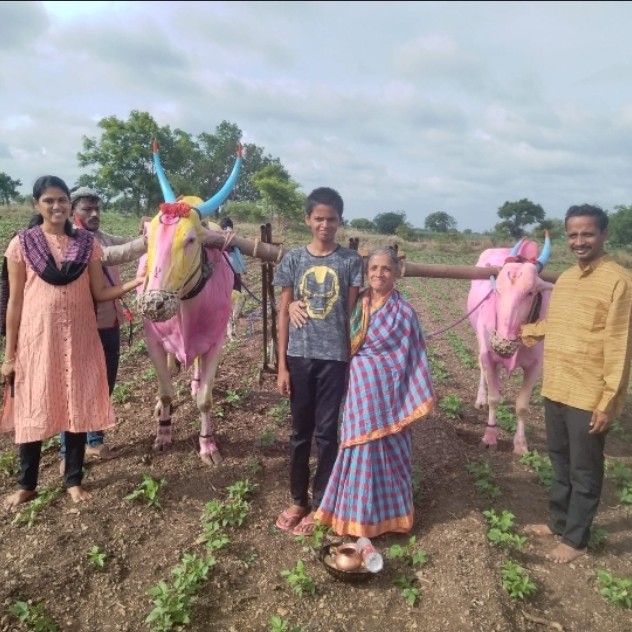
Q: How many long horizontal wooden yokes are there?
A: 1